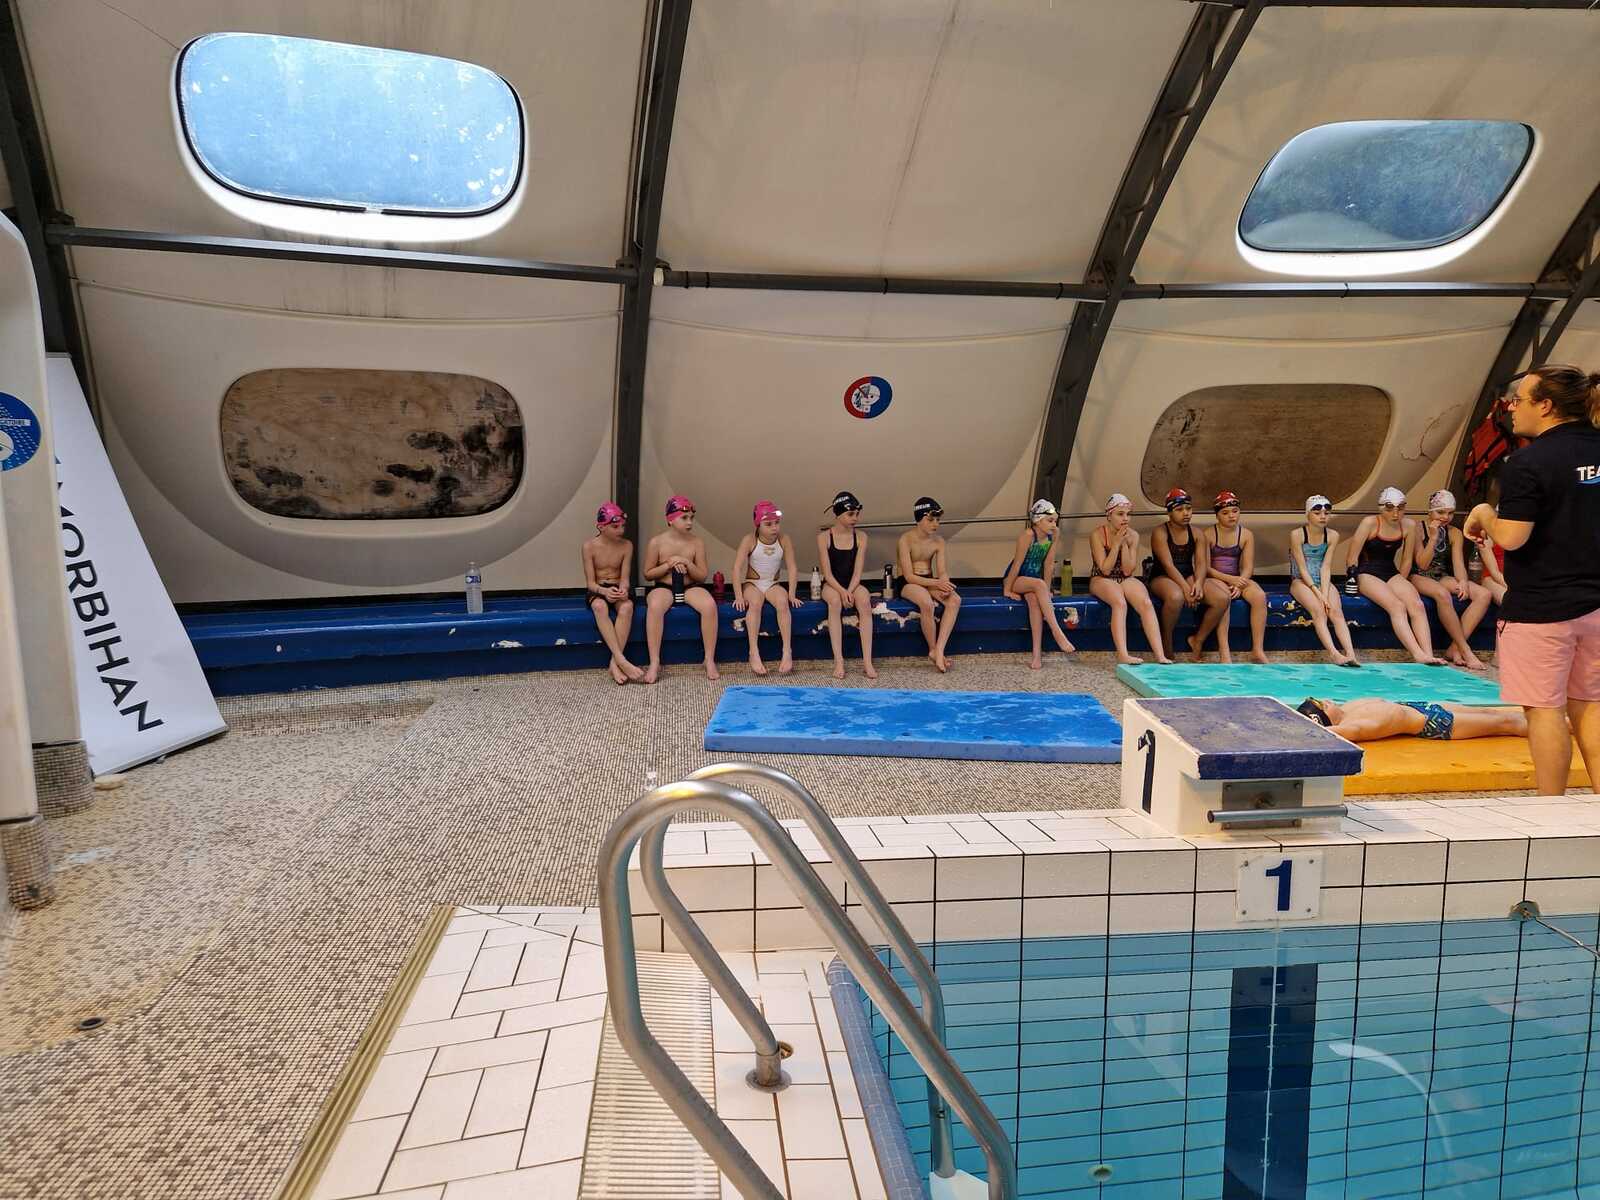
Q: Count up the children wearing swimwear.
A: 14